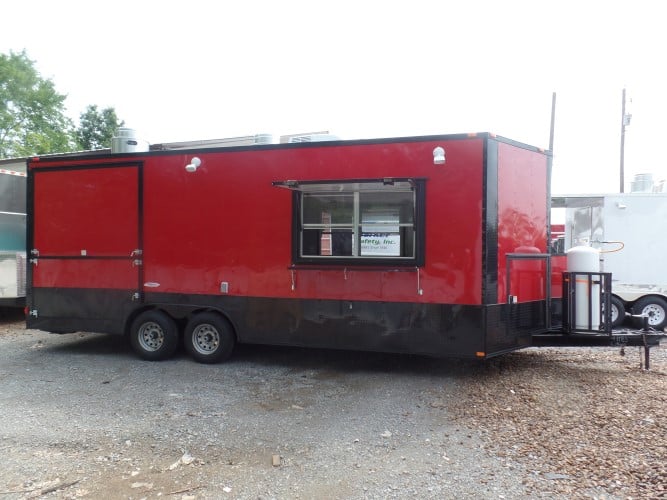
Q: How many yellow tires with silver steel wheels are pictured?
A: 0